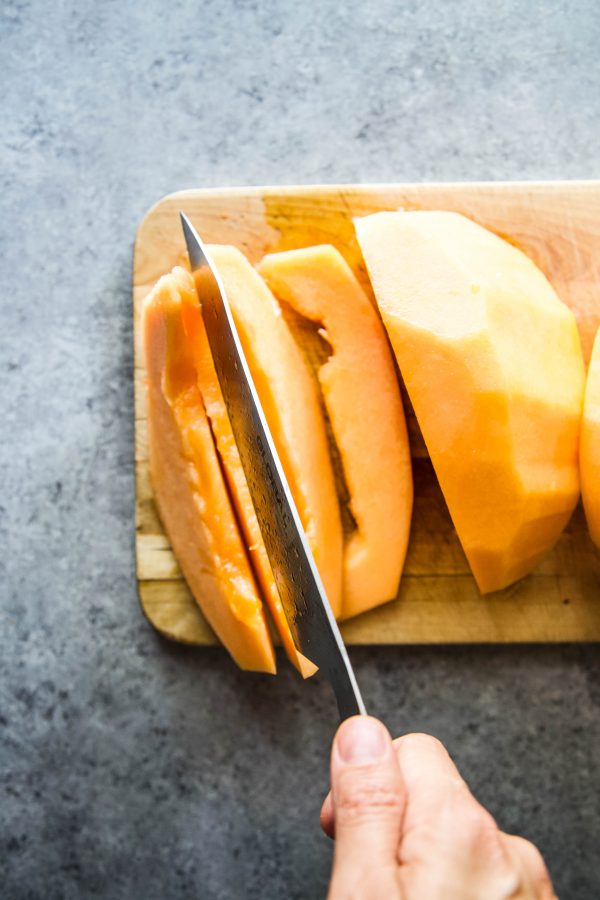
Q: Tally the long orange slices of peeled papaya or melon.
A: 4